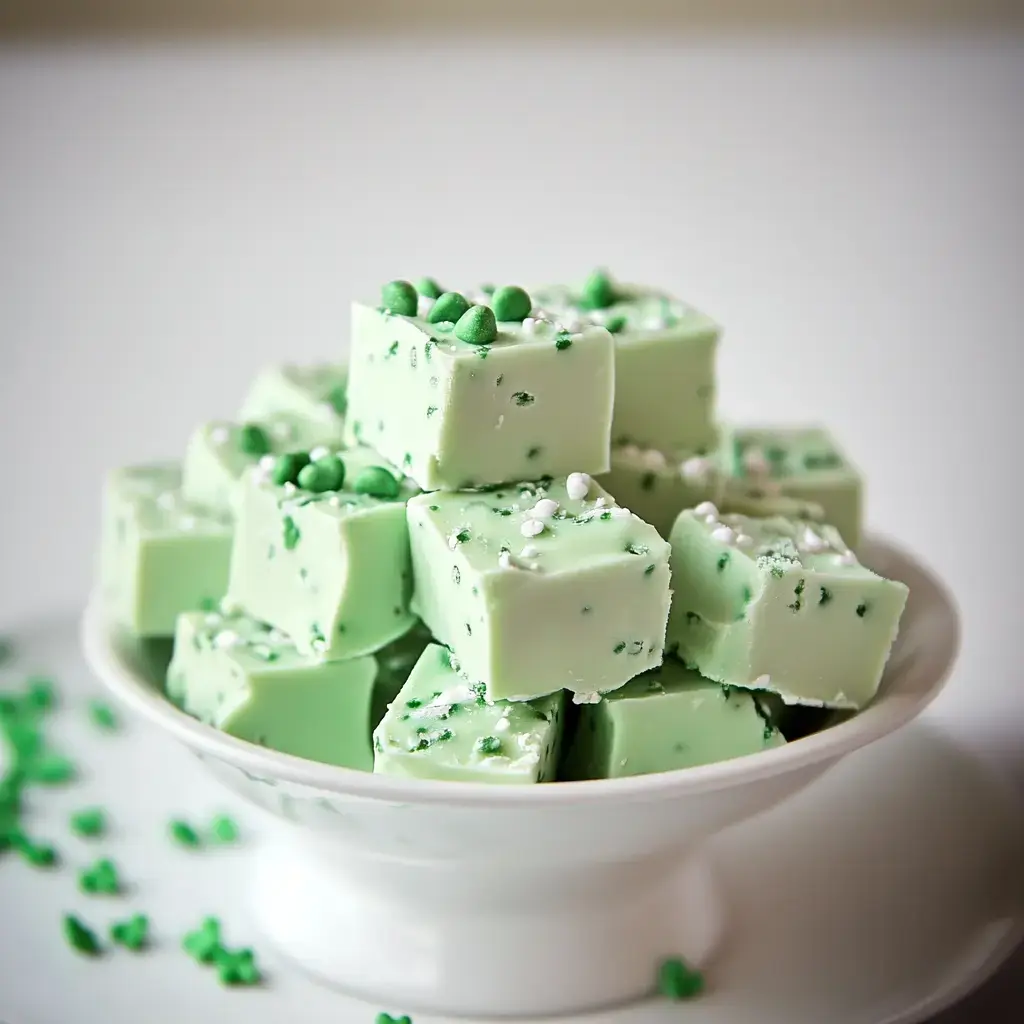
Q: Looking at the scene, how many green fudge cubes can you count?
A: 13